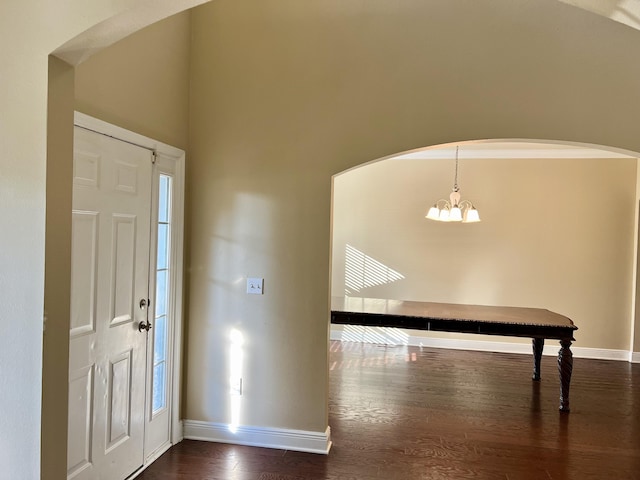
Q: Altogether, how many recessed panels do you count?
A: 6